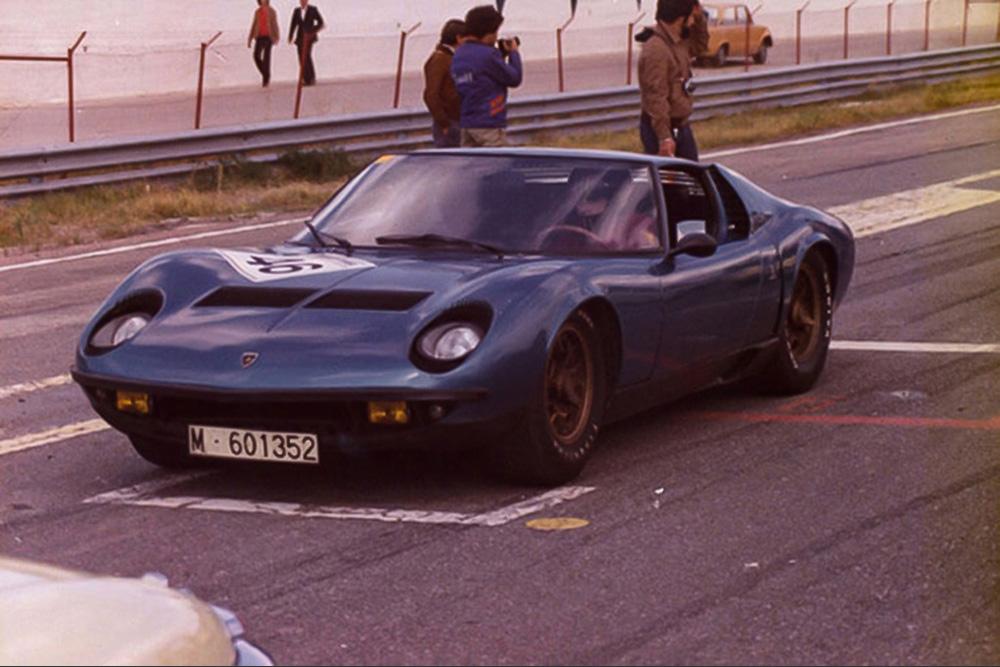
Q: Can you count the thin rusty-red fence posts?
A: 12